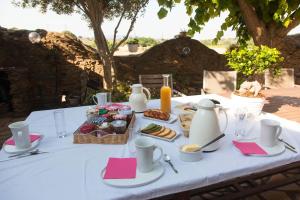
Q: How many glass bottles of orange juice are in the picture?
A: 1